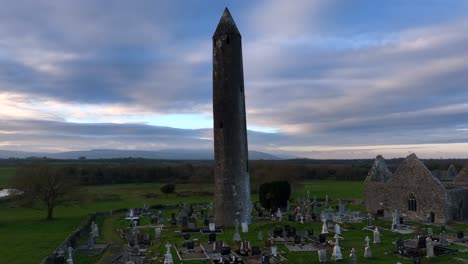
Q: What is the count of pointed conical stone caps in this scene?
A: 1